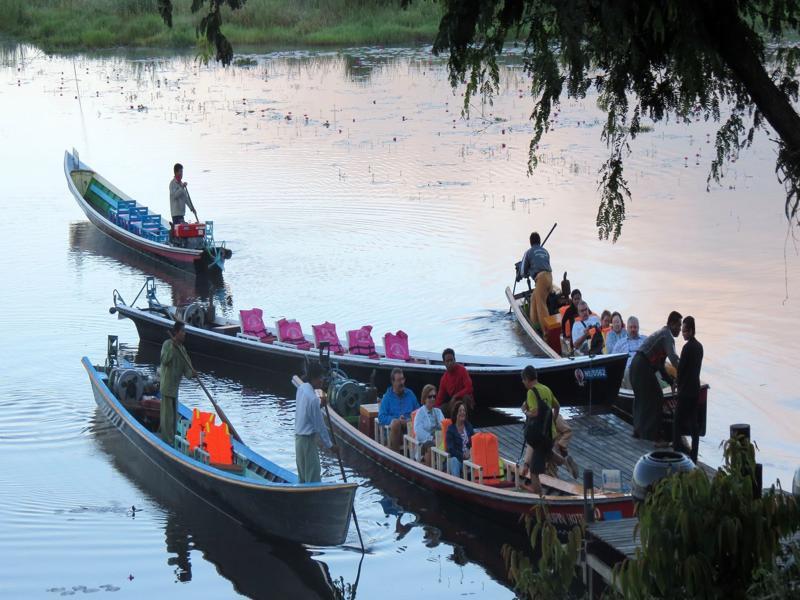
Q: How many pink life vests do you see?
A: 5